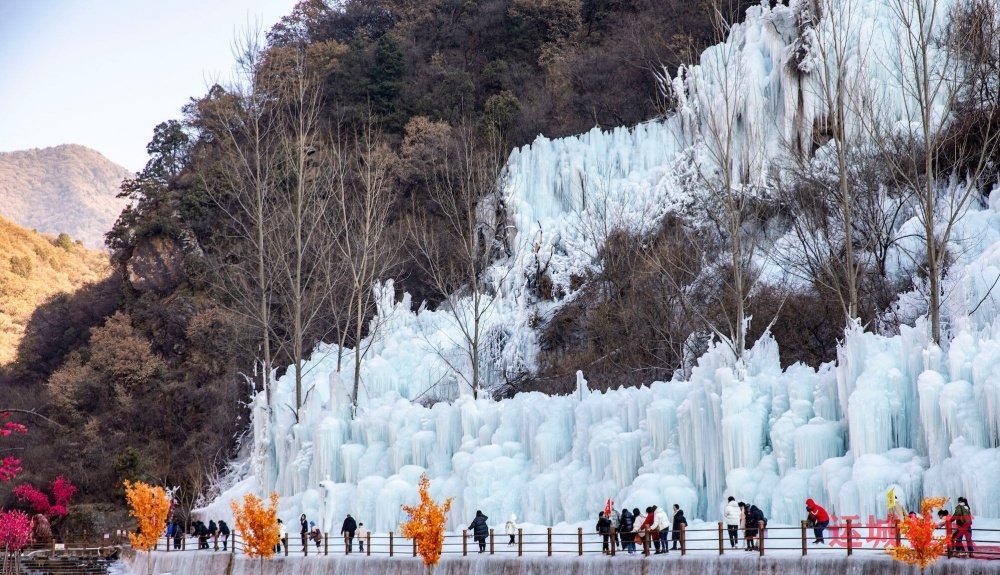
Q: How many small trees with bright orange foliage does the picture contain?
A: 4